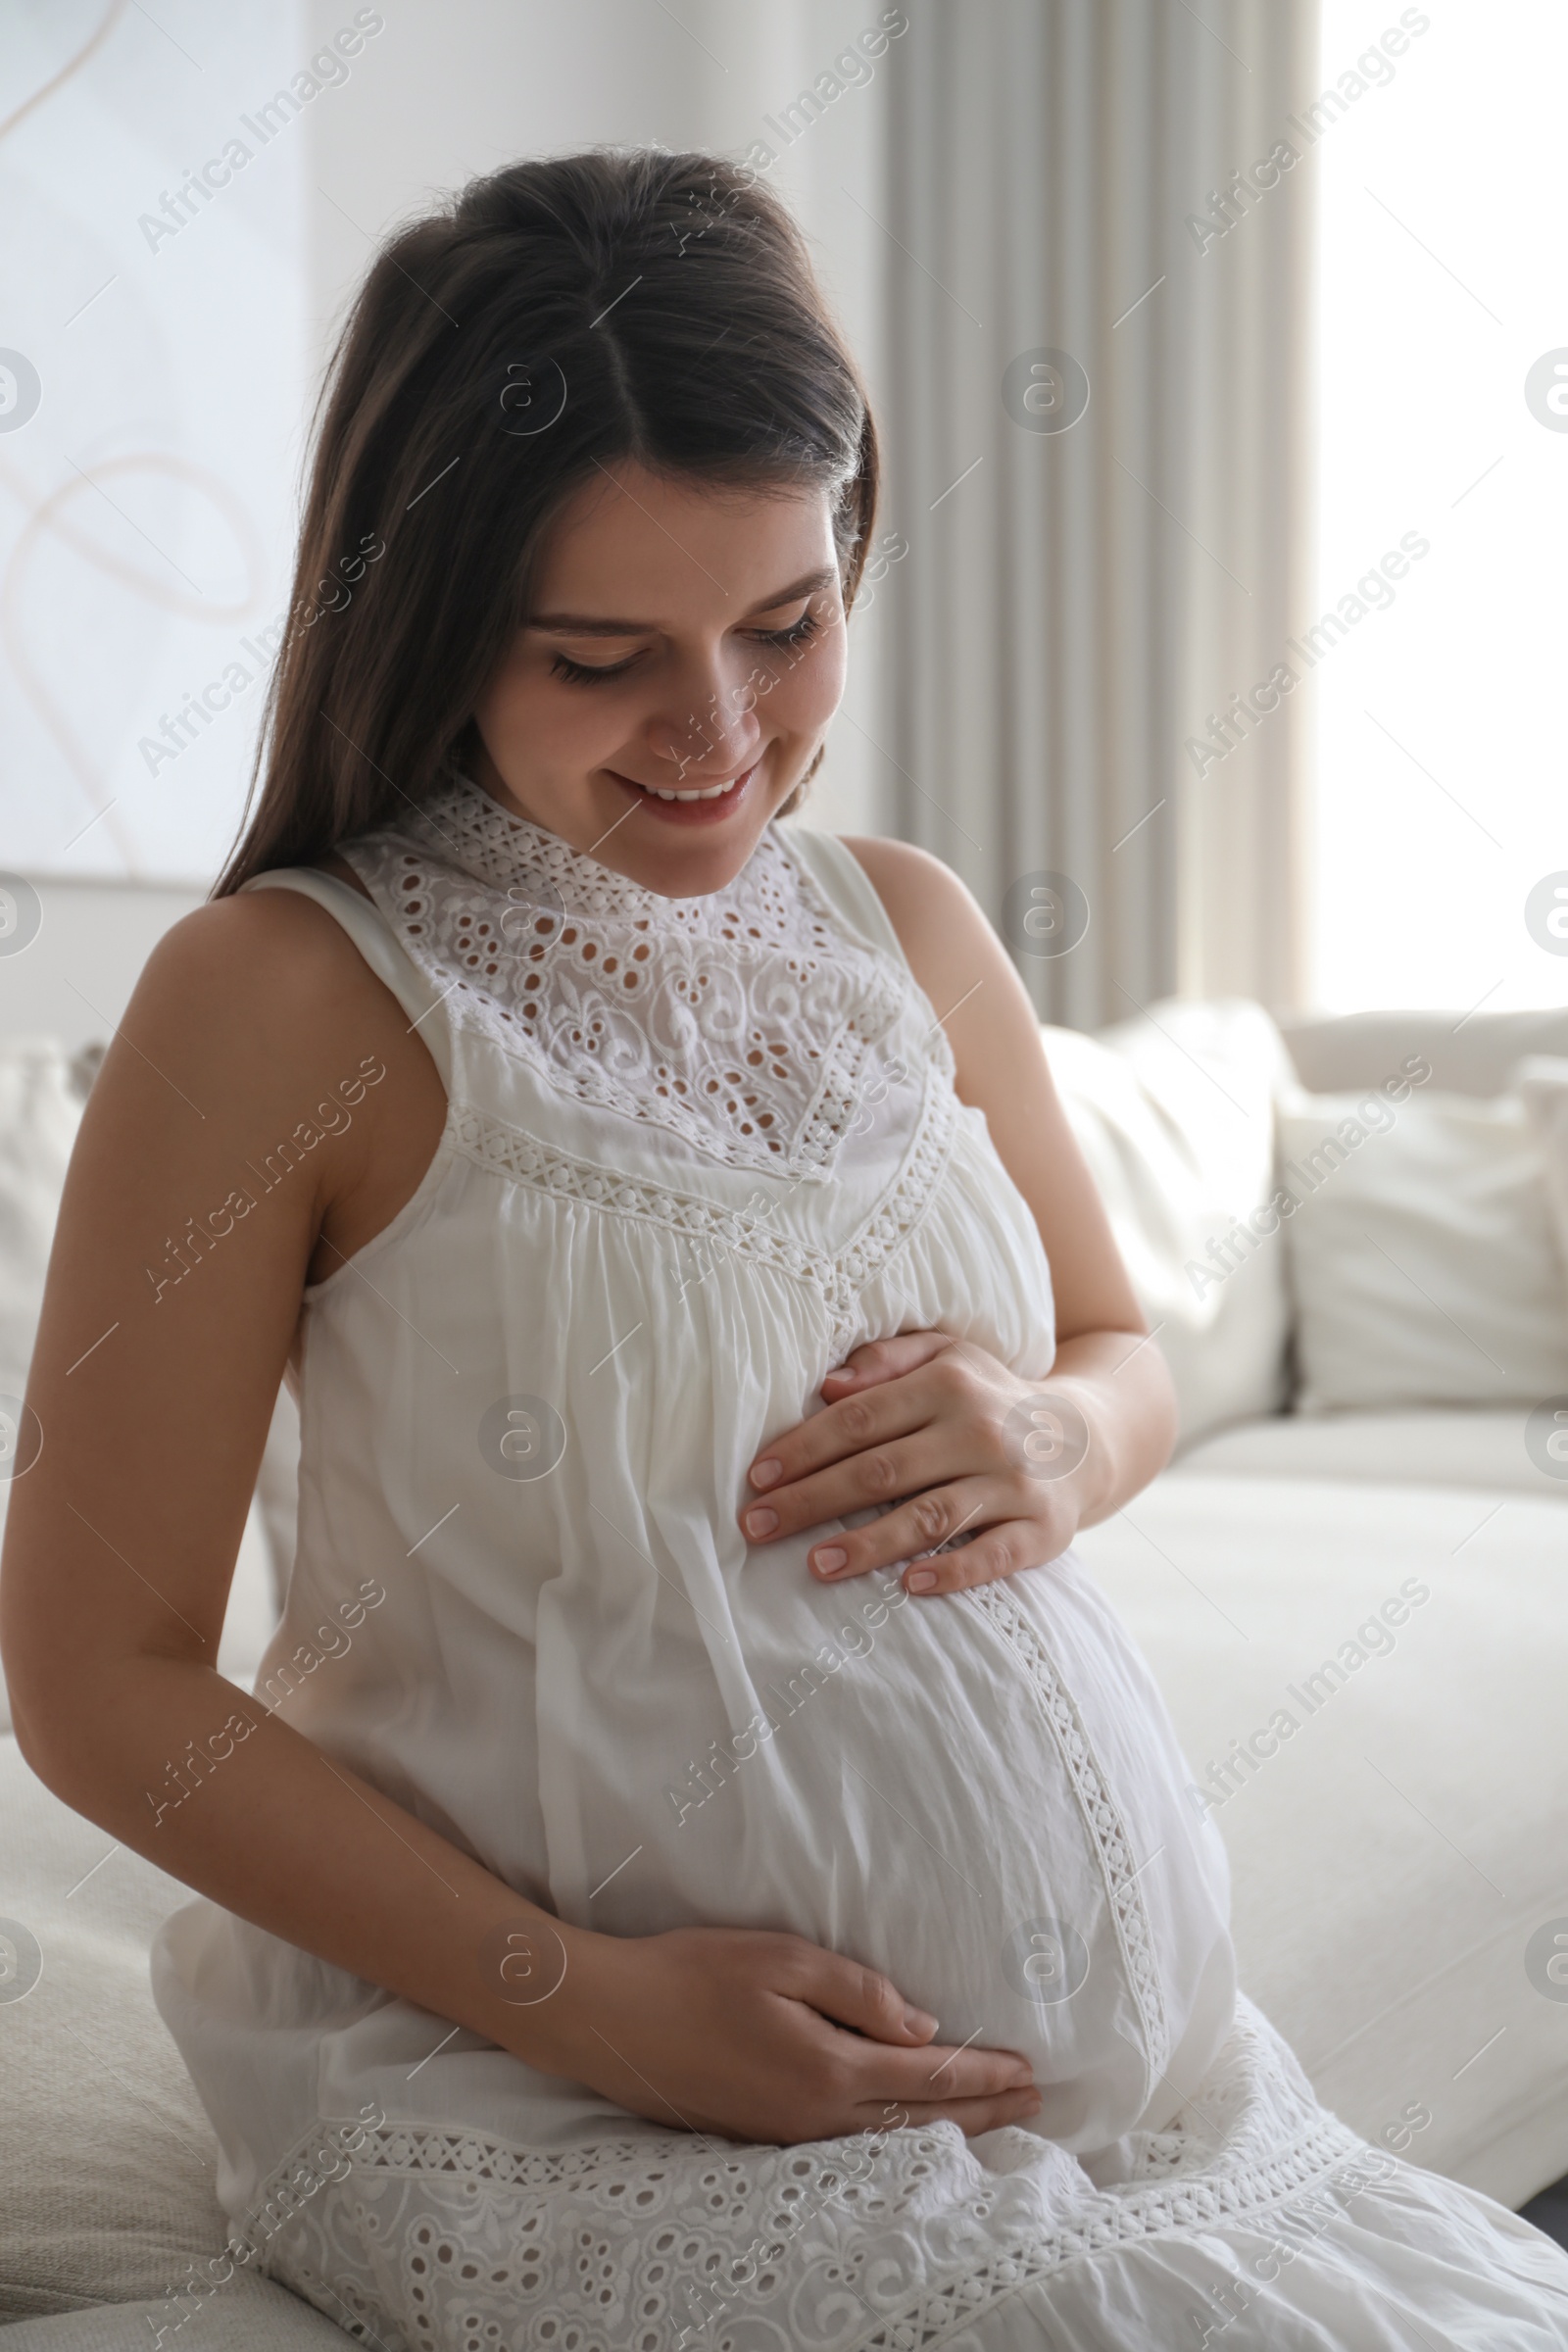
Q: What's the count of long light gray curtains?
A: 1